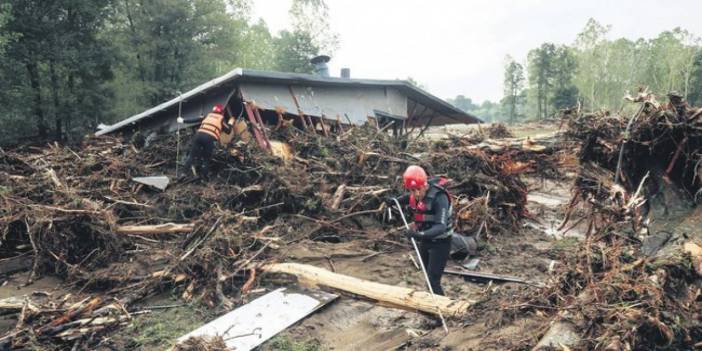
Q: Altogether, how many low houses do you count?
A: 1